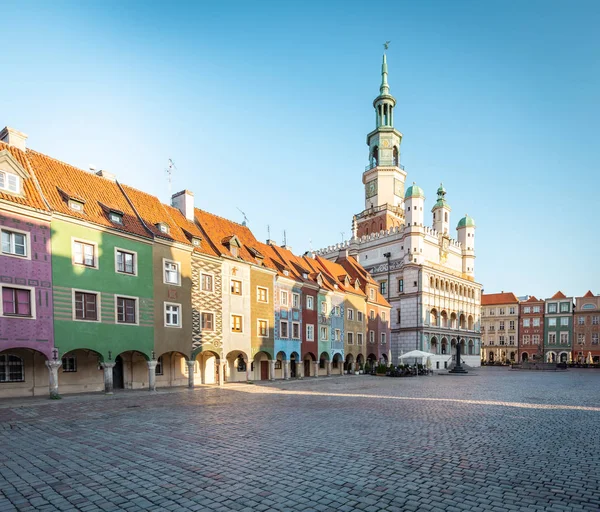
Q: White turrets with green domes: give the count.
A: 3